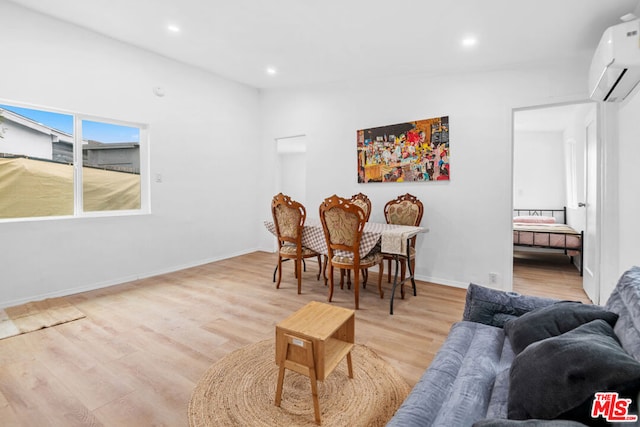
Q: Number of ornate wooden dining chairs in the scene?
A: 4